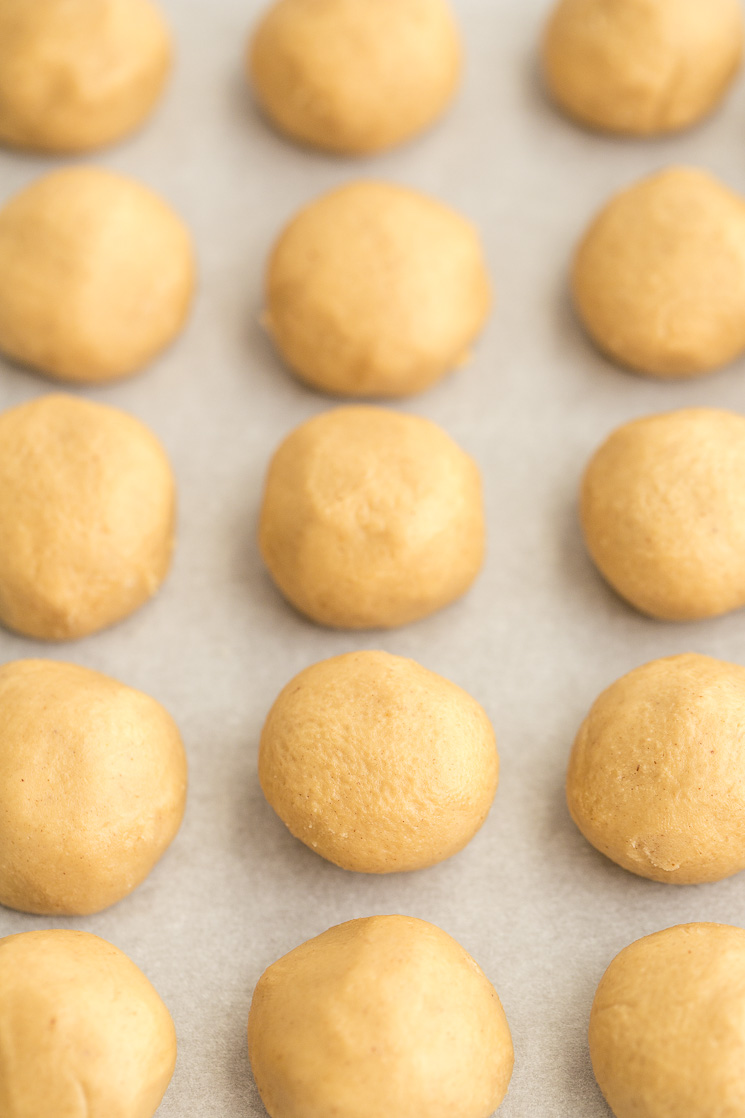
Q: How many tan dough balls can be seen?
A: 15